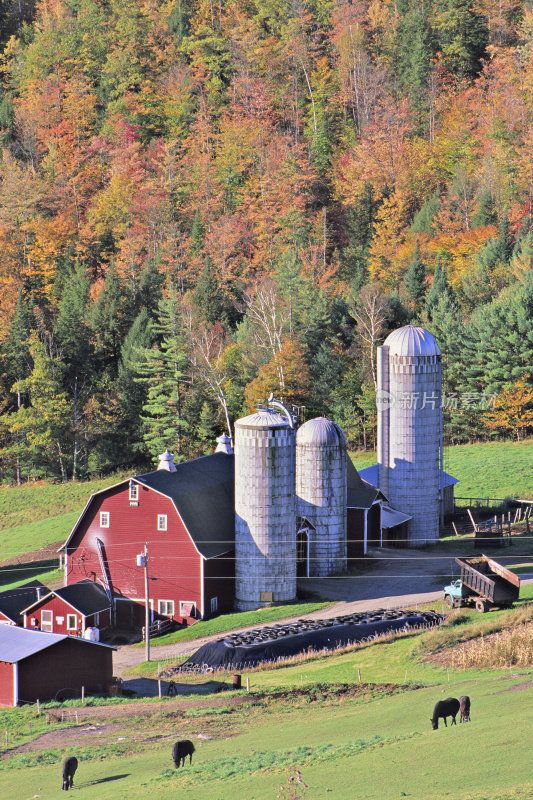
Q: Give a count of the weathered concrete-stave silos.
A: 3